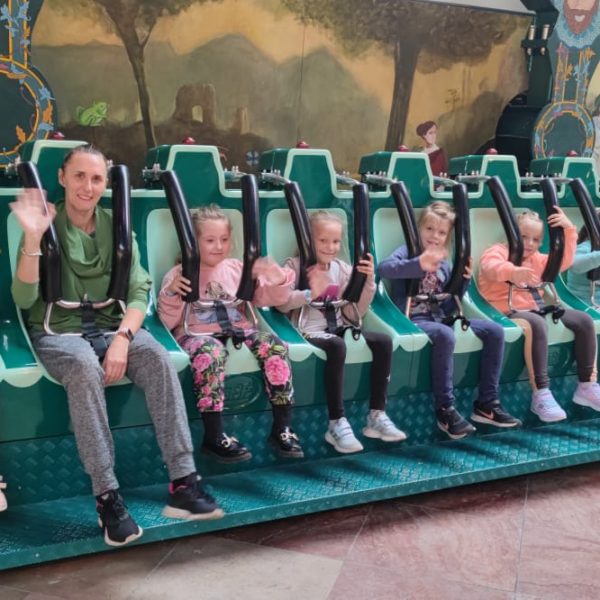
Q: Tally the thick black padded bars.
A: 11